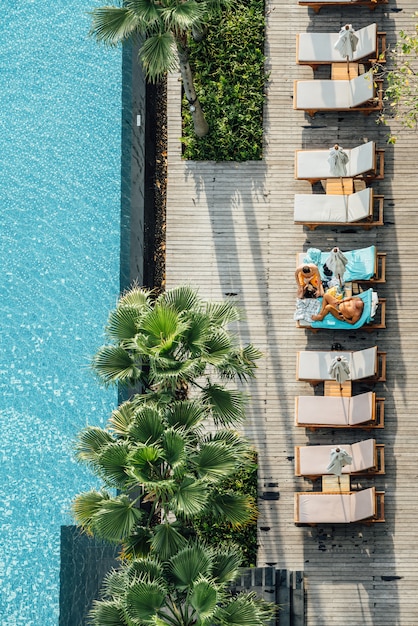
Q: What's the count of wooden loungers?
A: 11